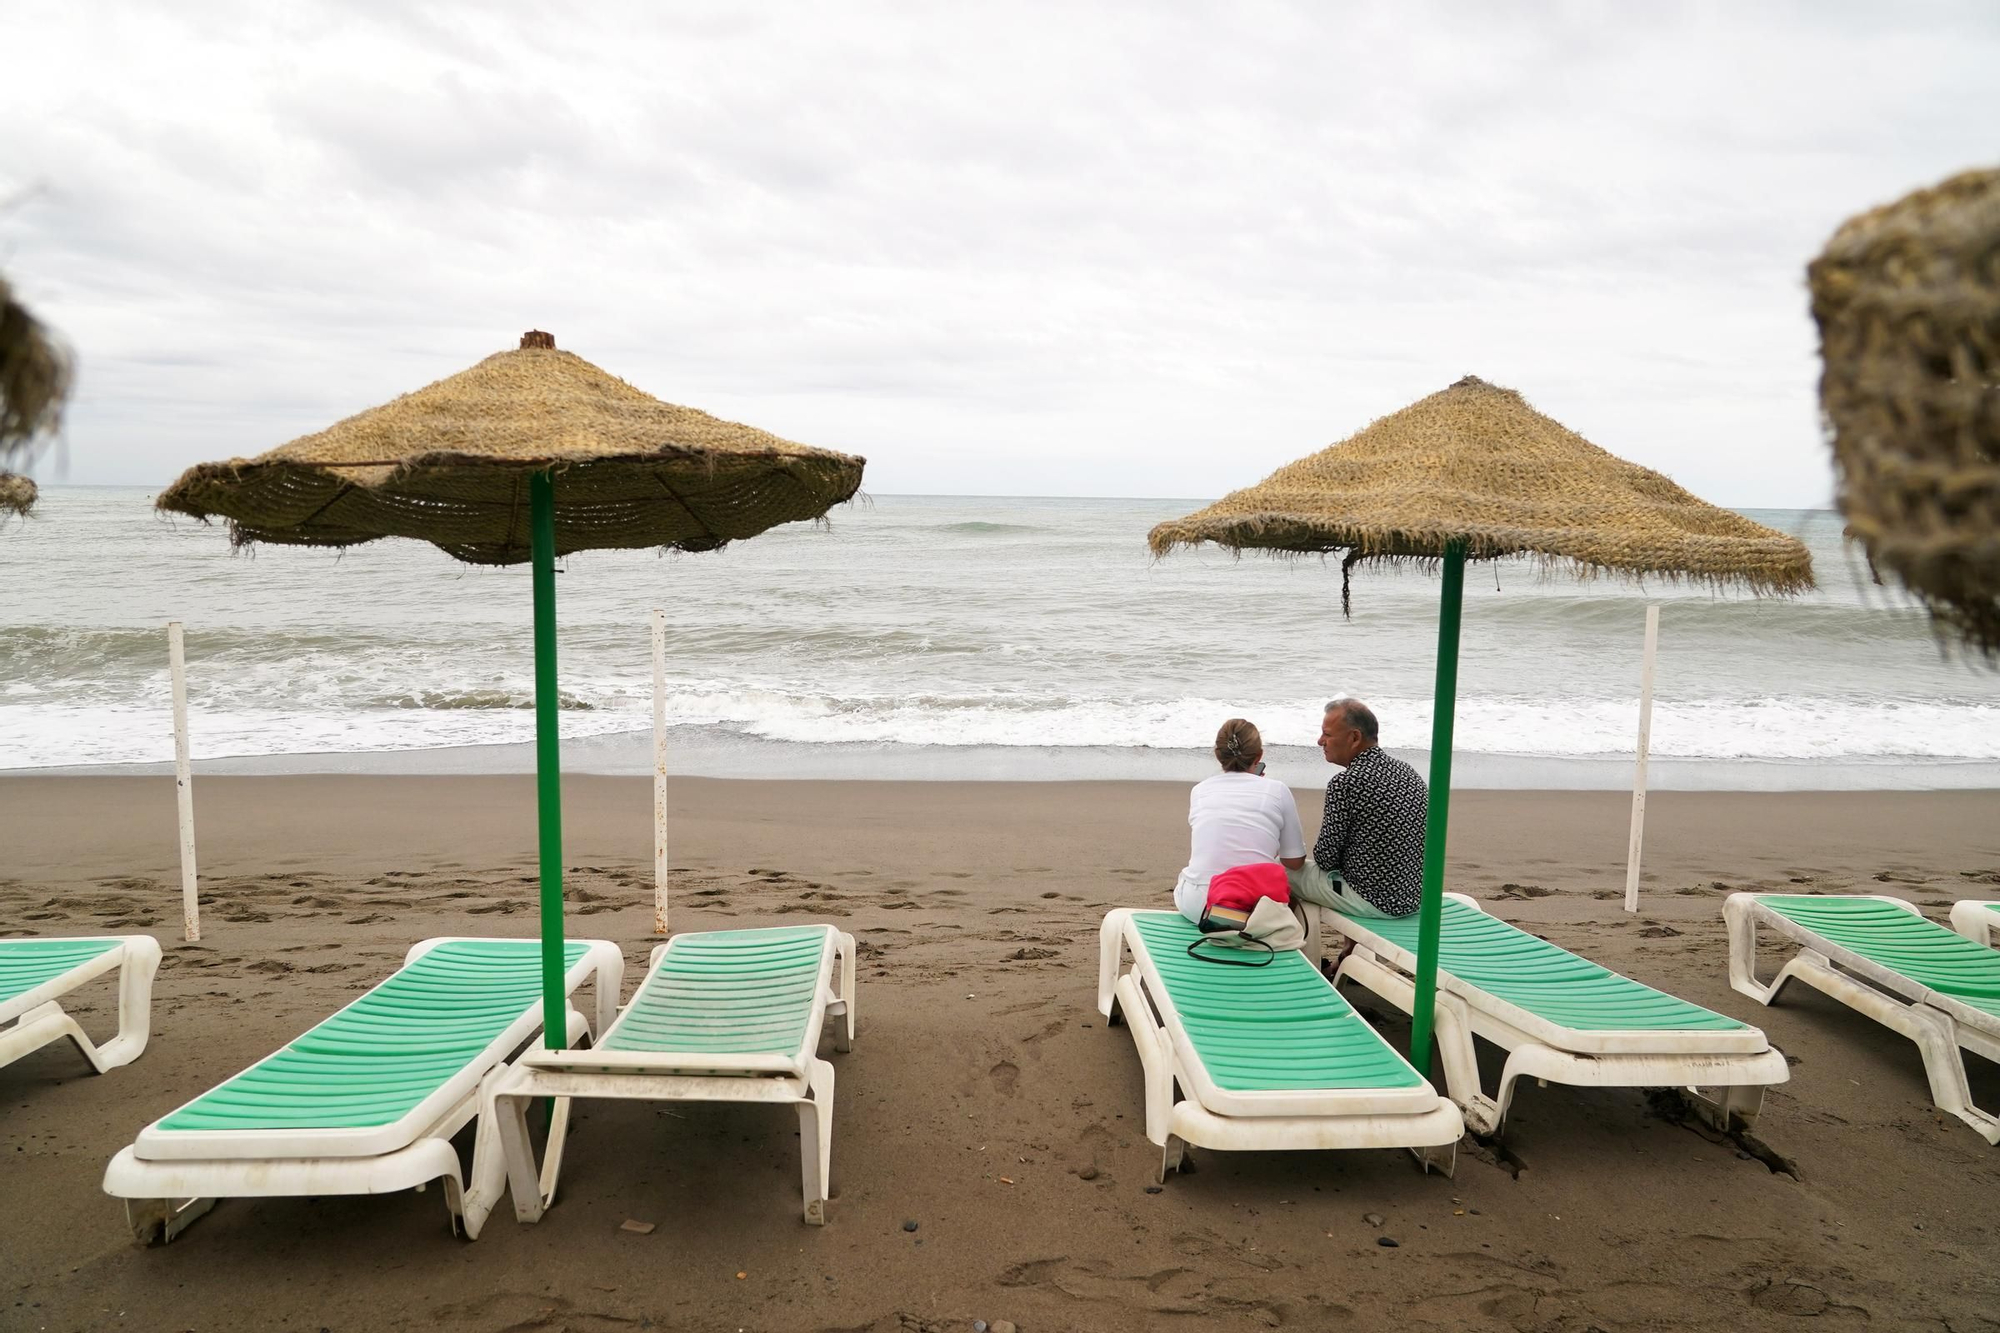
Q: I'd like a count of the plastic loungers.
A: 7